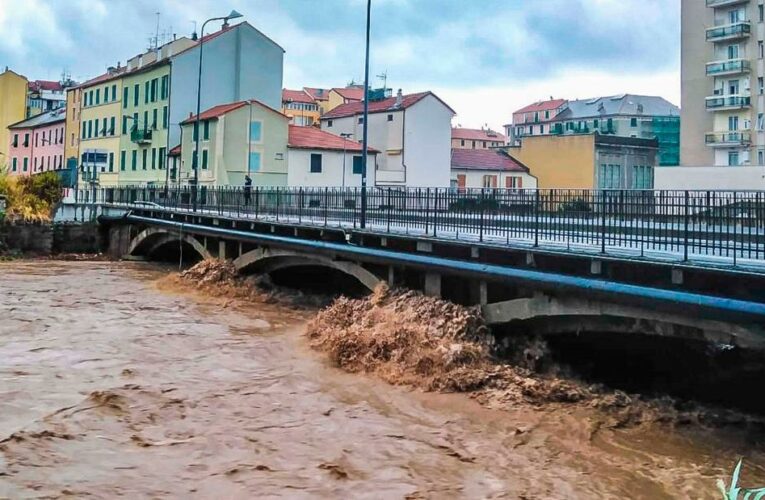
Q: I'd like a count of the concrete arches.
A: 3